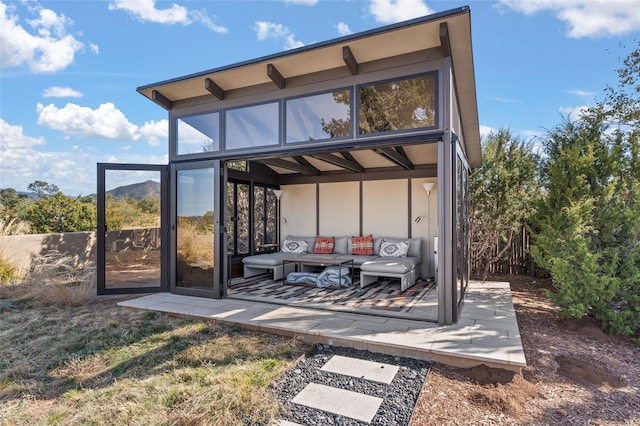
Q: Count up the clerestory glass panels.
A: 4